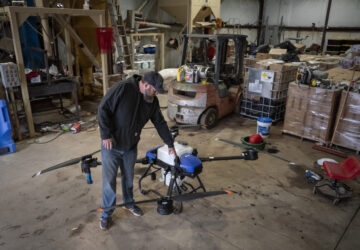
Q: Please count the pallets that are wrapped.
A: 2